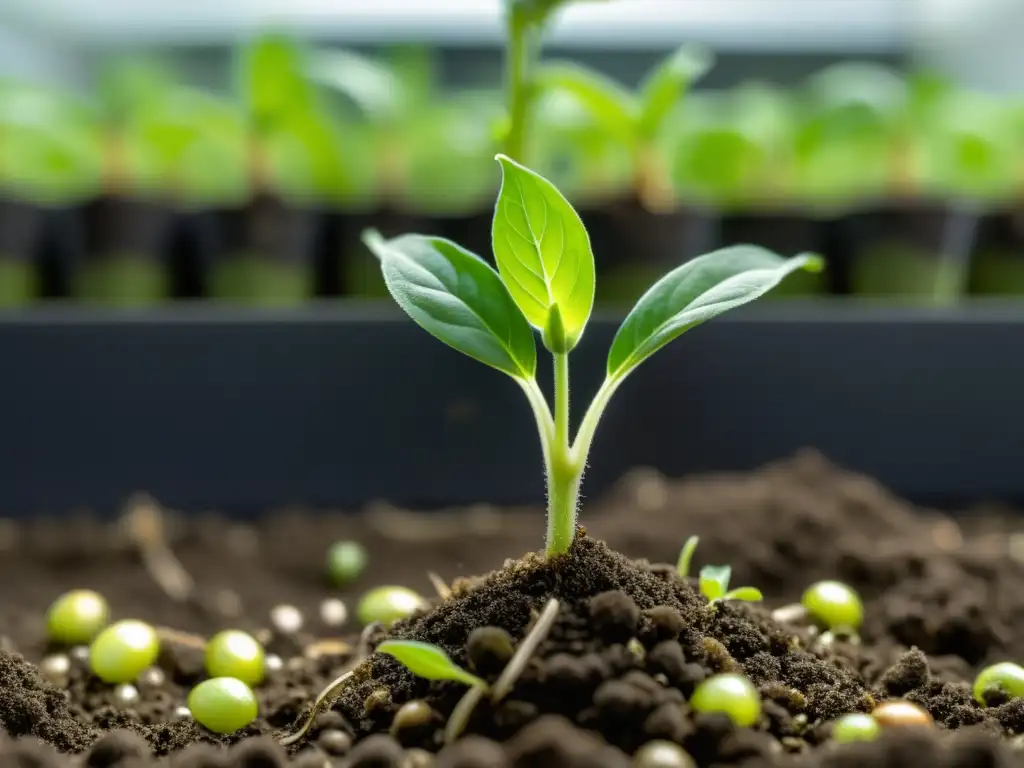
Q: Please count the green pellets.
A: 10